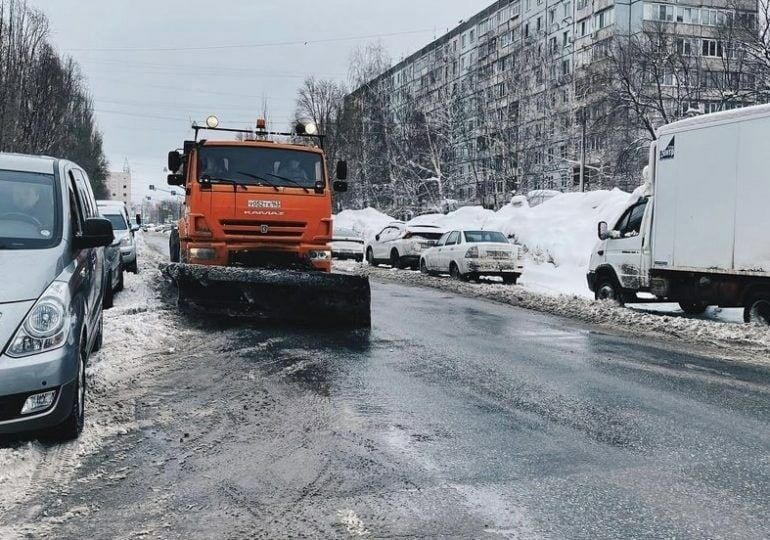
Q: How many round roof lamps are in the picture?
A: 2